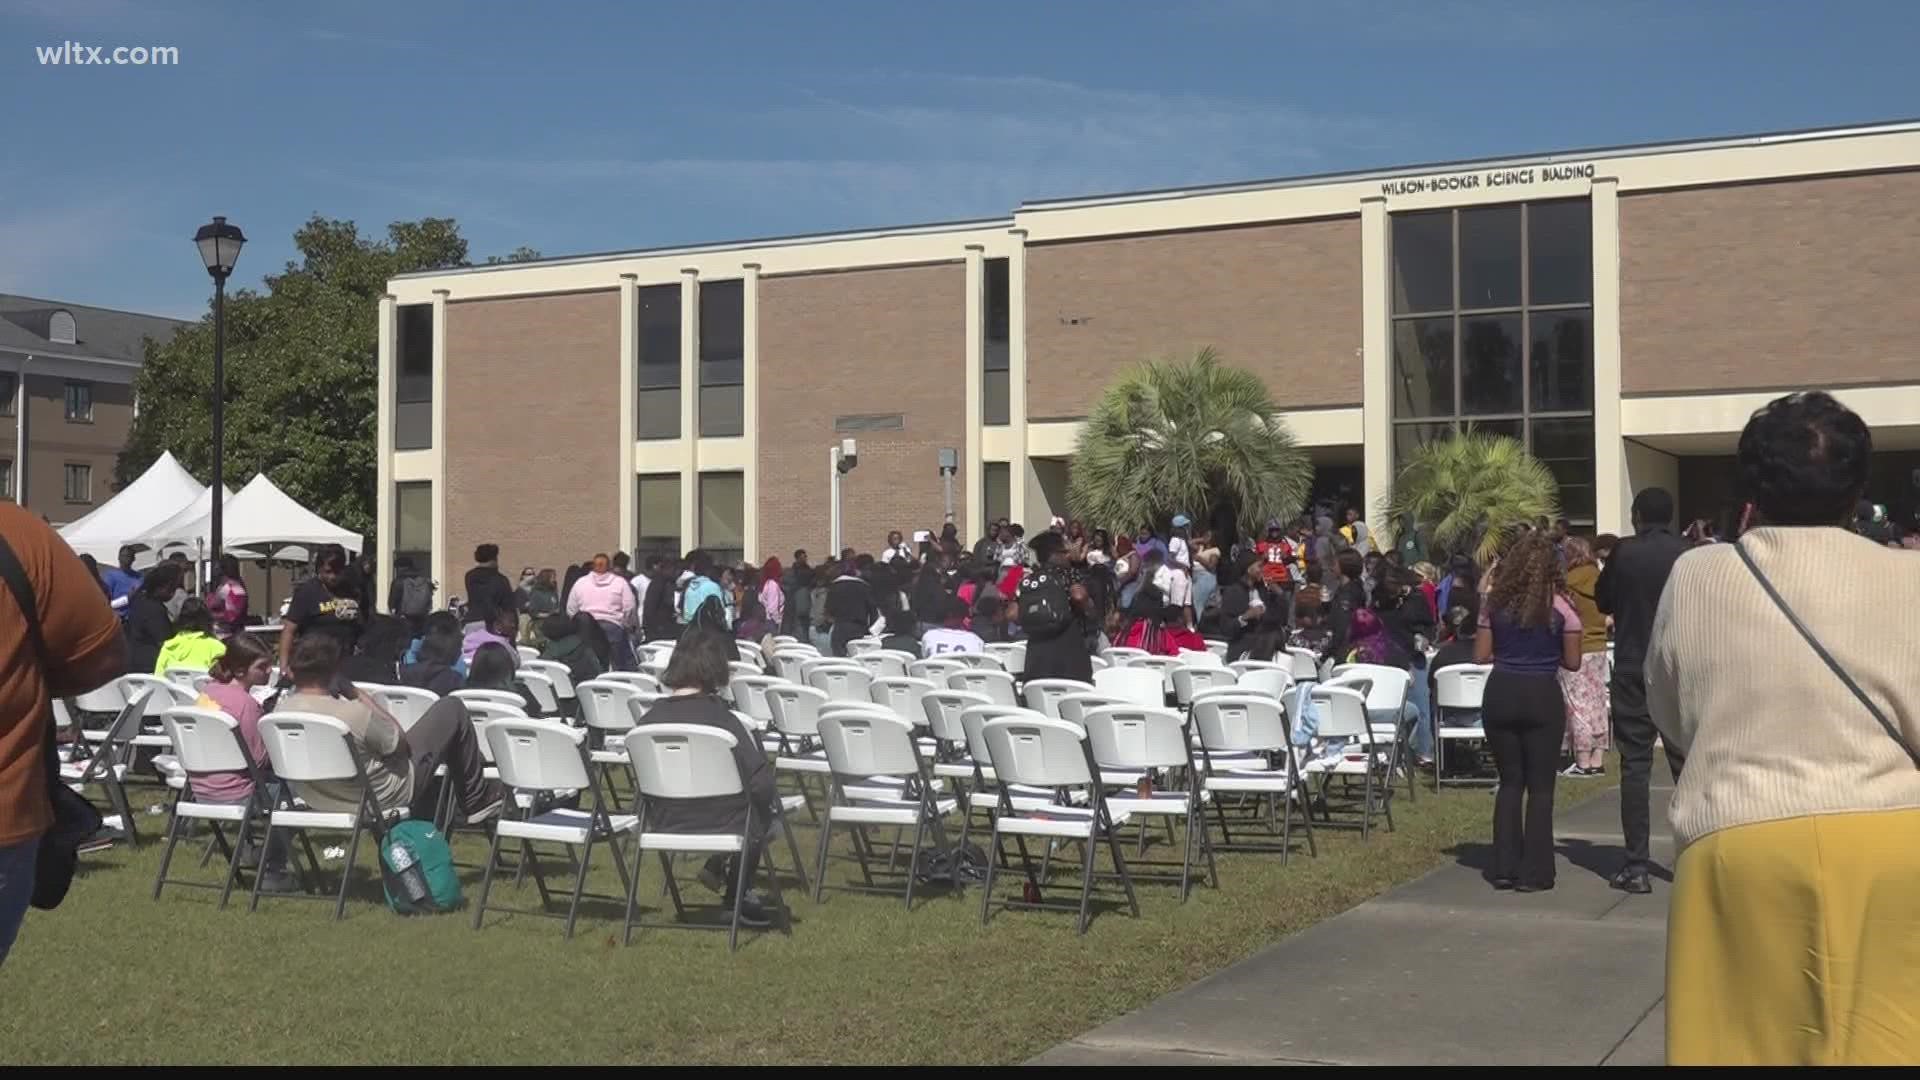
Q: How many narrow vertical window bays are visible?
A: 4